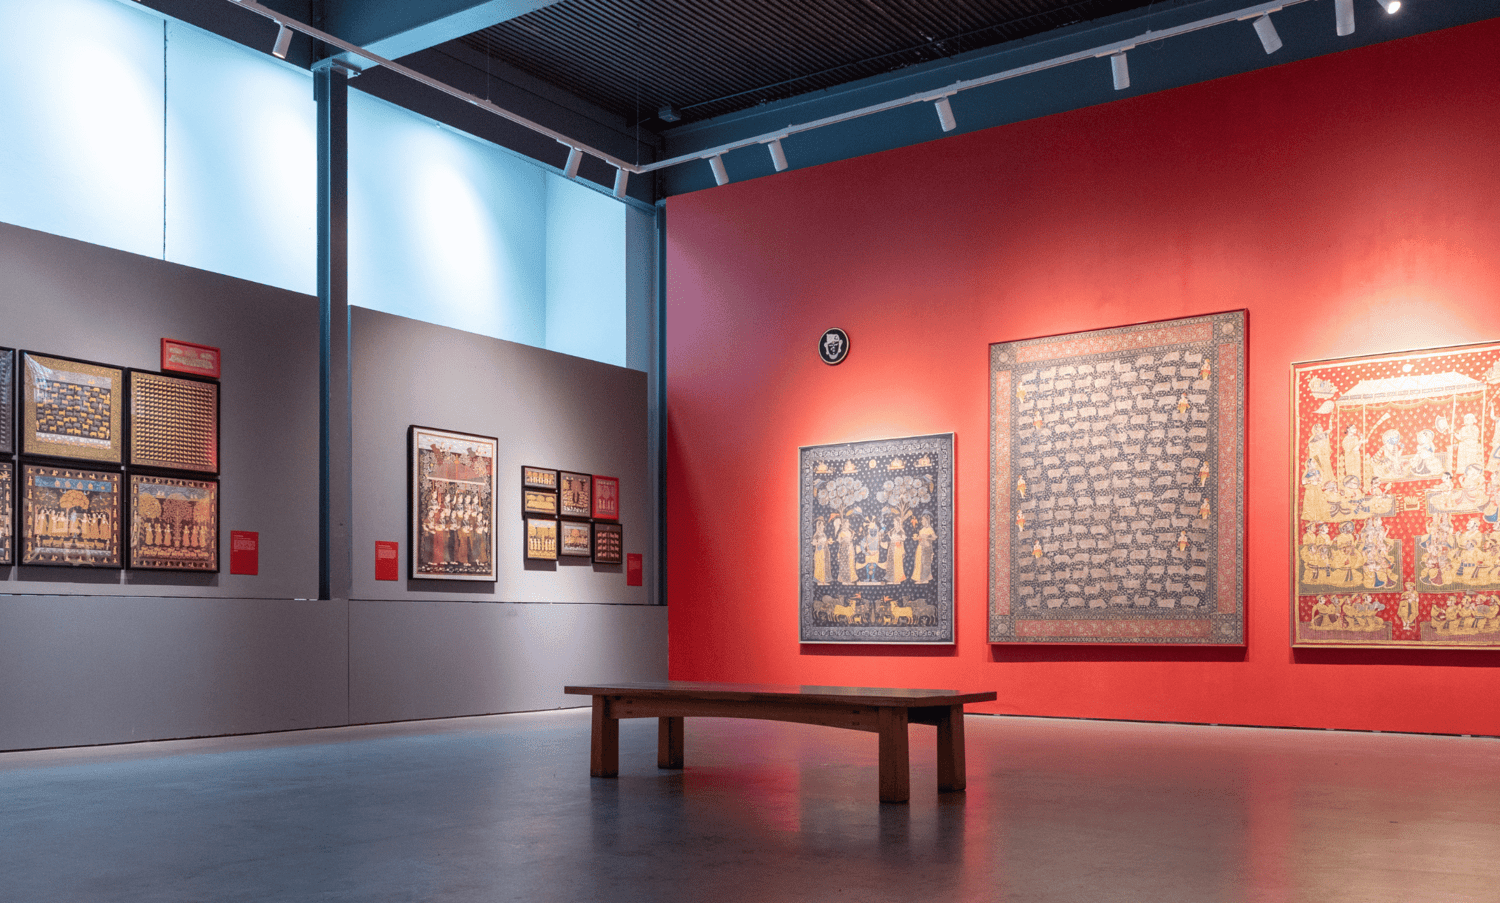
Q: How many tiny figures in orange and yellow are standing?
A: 10